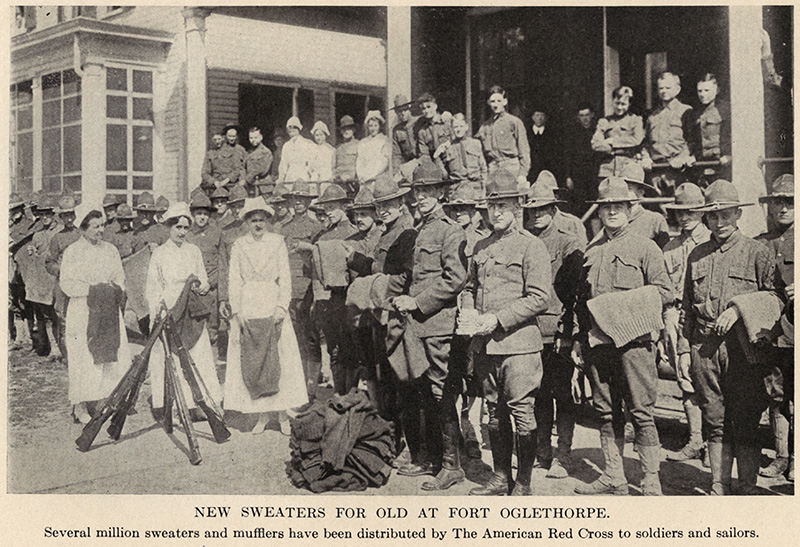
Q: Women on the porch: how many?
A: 3